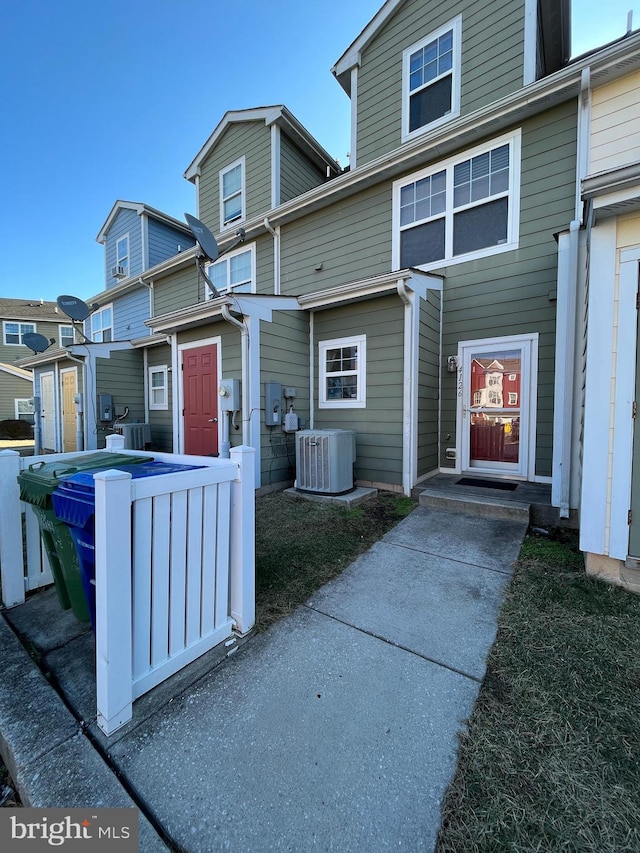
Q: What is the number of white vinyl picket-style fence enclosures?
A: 1